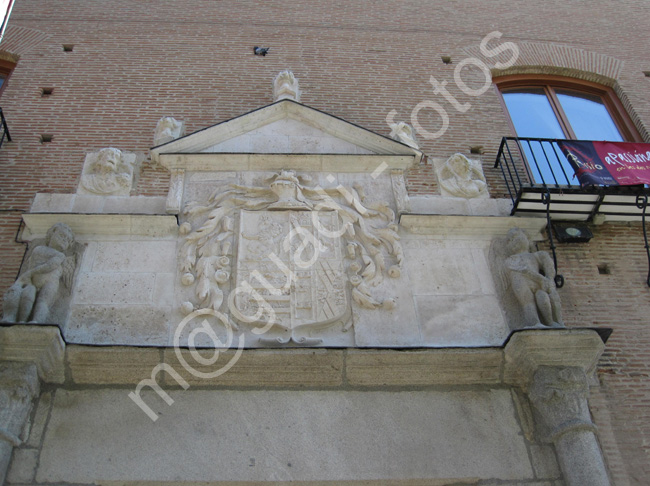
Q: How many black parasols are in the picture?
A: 0